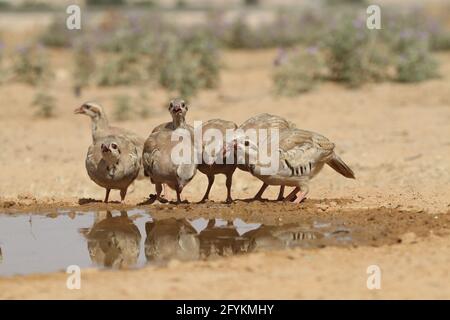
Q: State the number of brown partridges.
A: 6